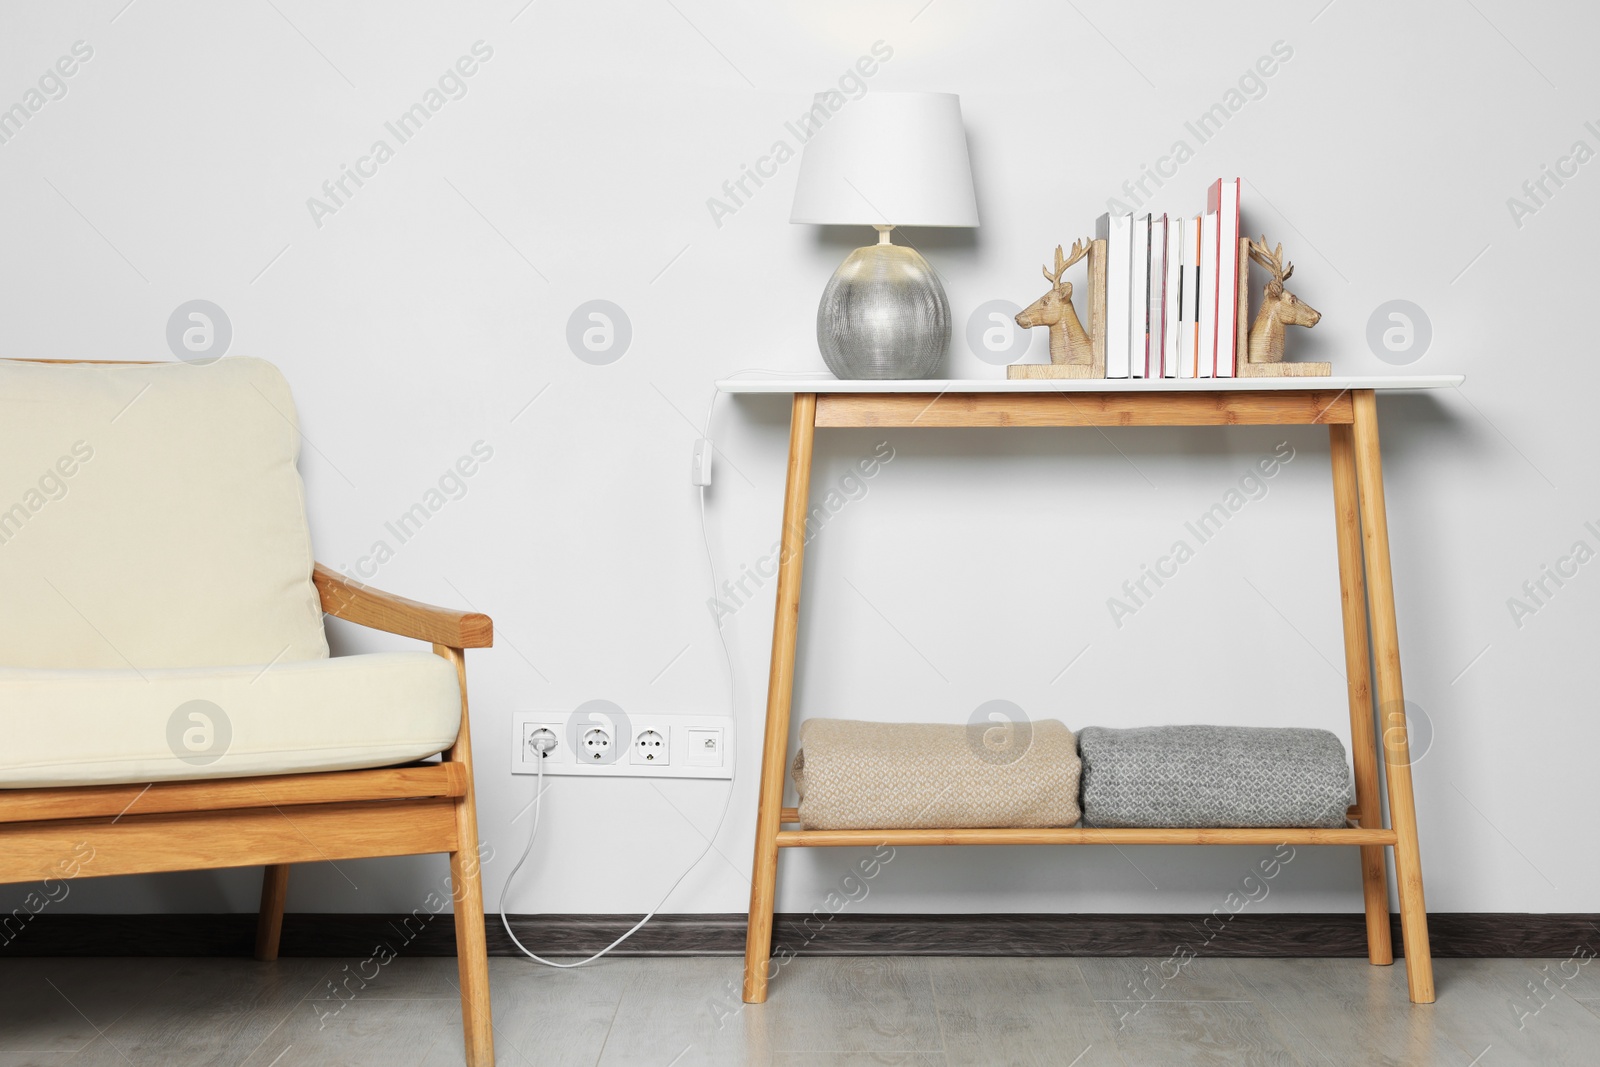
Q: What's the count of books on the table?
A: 7